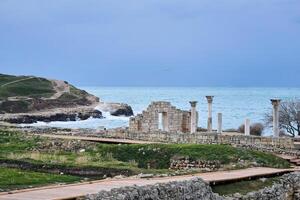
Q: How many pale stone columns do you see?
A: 5